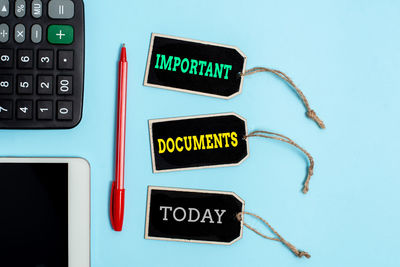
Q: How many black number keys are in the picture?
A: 11